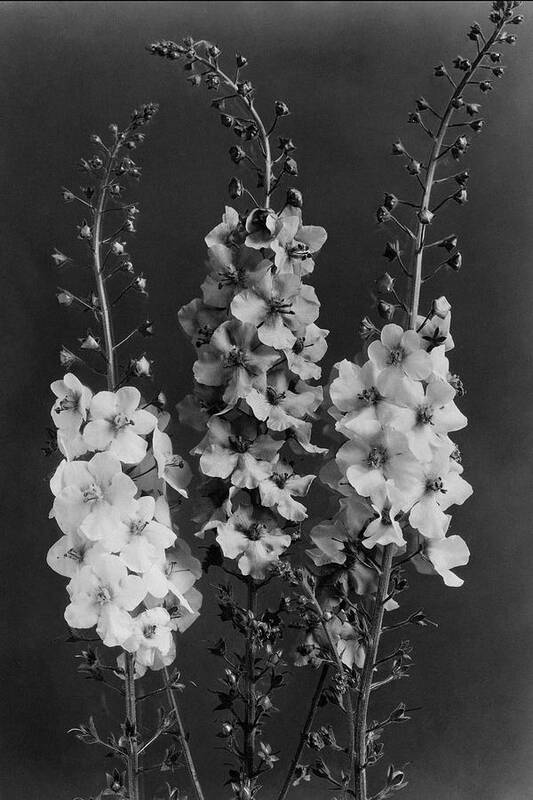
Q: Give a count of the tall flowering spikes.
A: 3